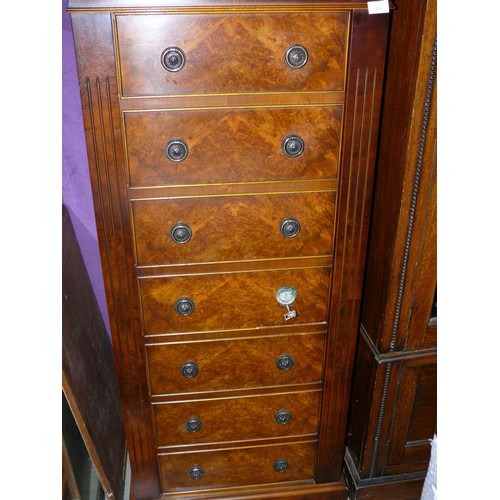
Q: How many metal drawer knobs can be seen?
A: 13